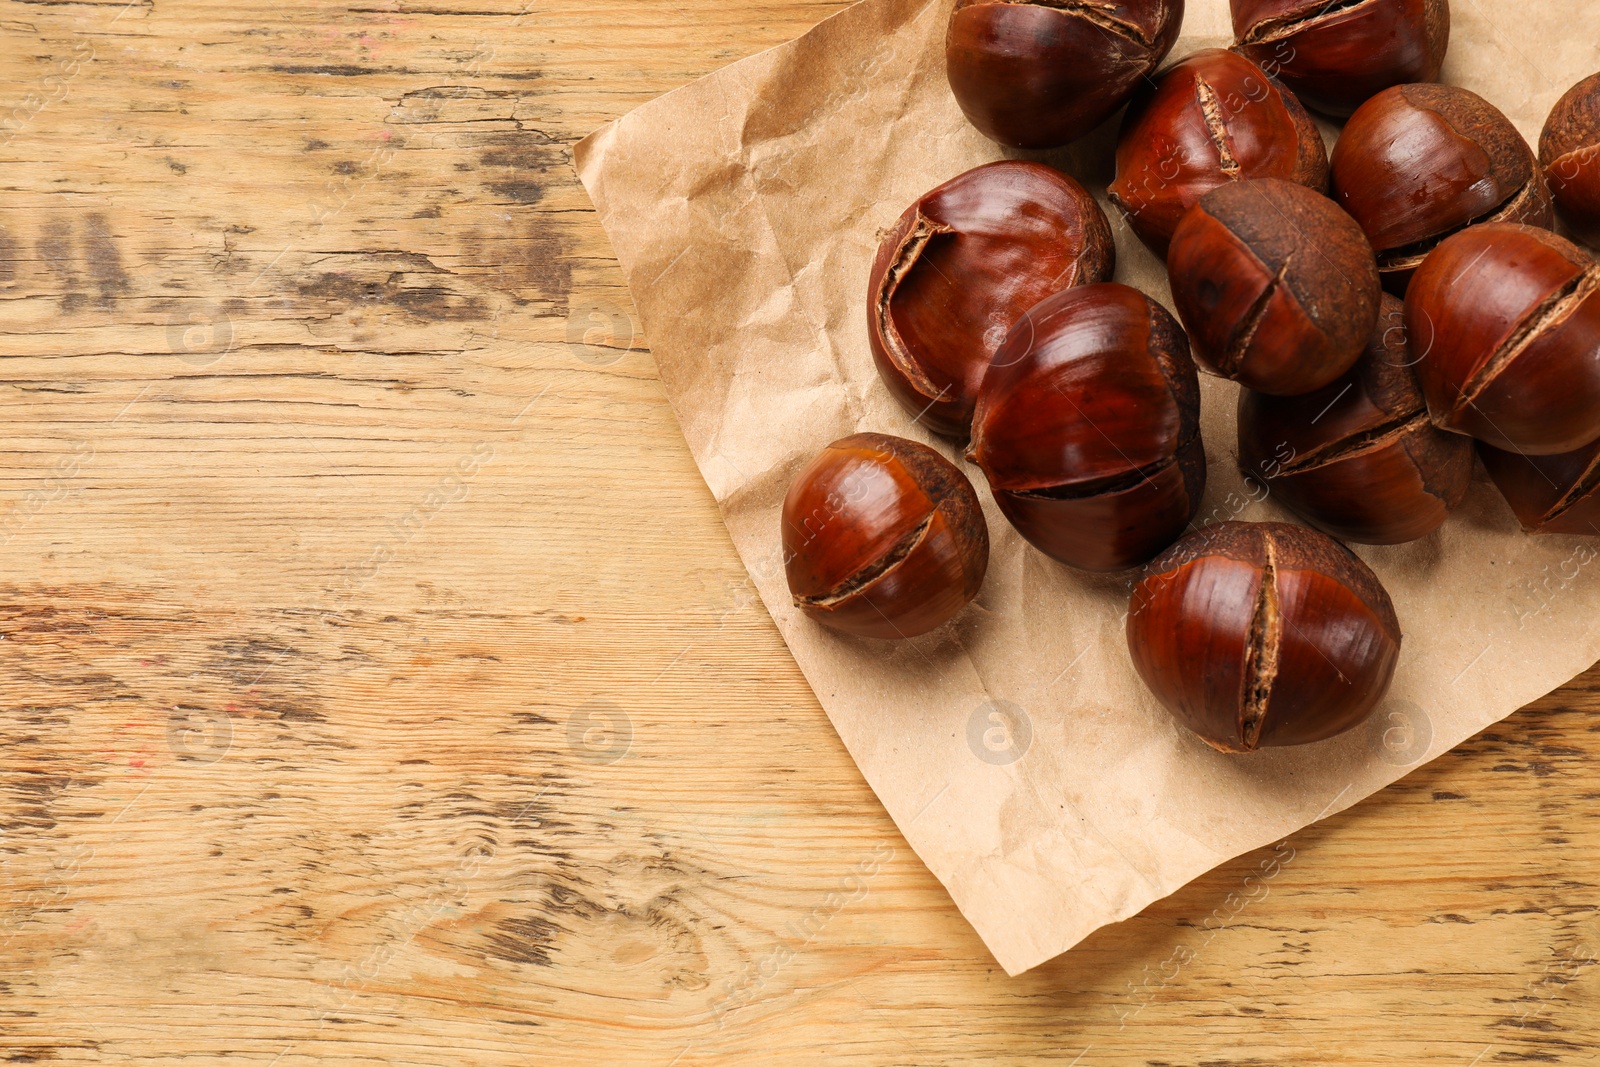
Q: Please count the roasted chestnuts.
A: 13